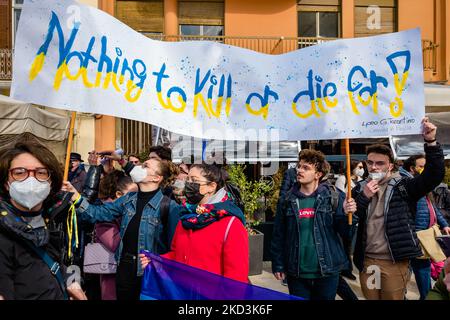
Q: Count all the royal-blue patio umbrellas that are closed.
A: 0